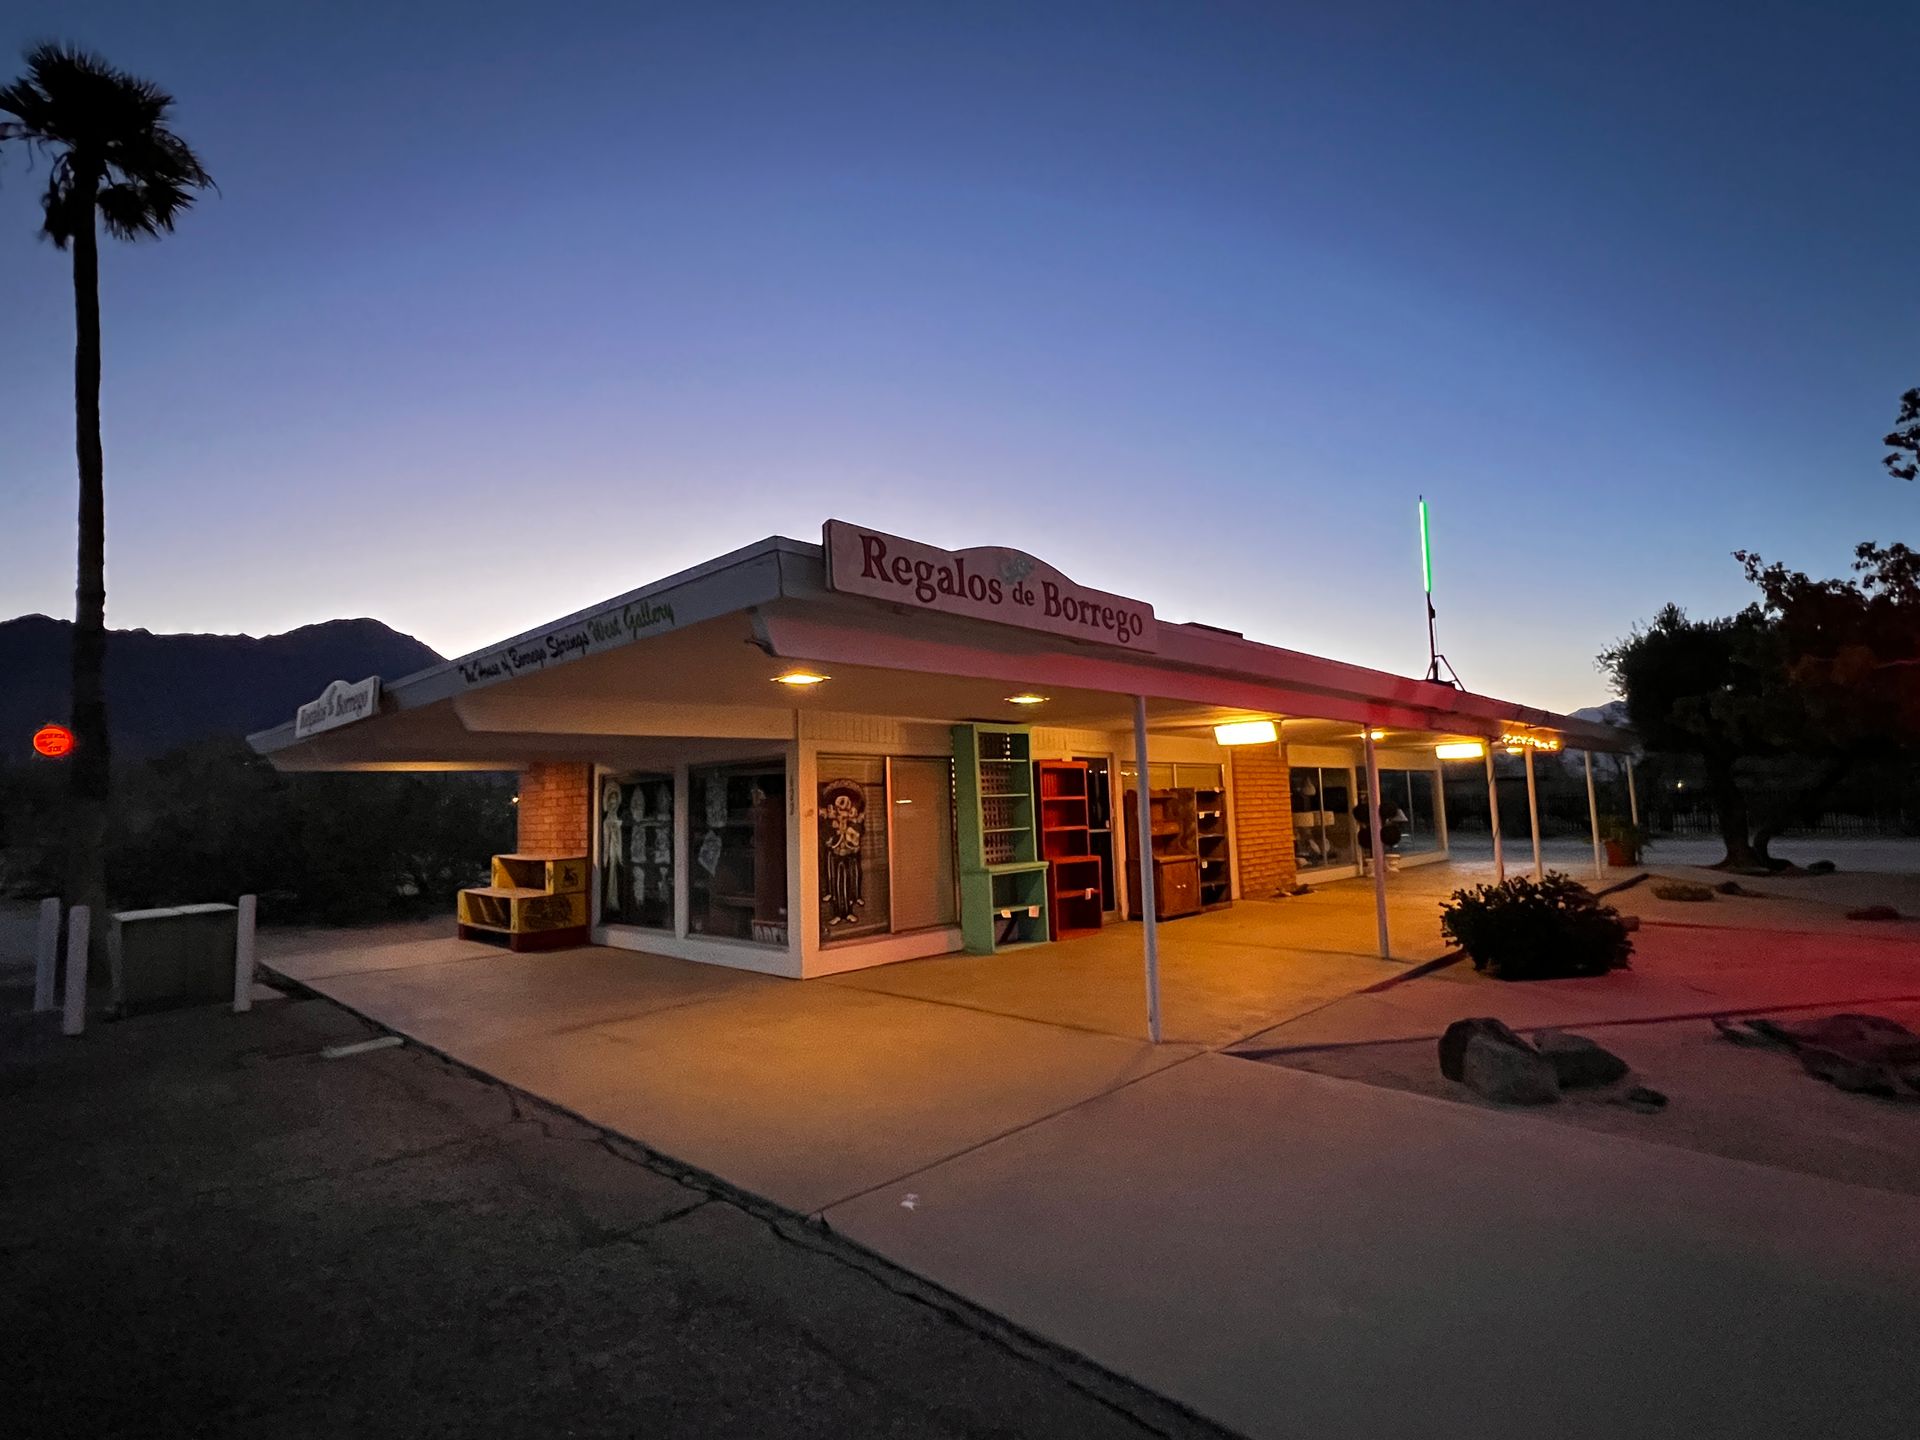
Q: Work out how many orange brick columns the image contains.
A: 2